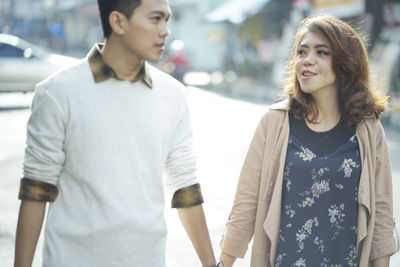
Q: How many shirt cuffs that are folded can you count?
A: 2